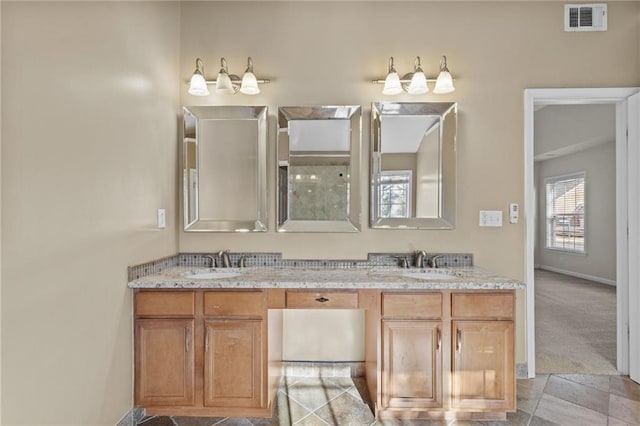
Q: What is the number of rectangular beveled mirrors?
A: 3